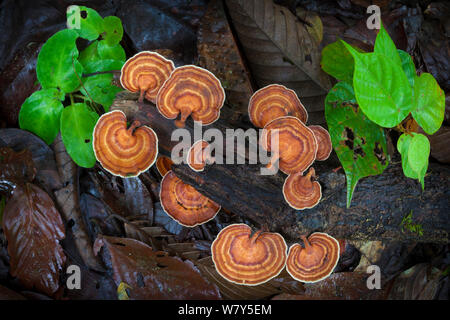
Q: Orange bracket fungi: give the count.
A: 12